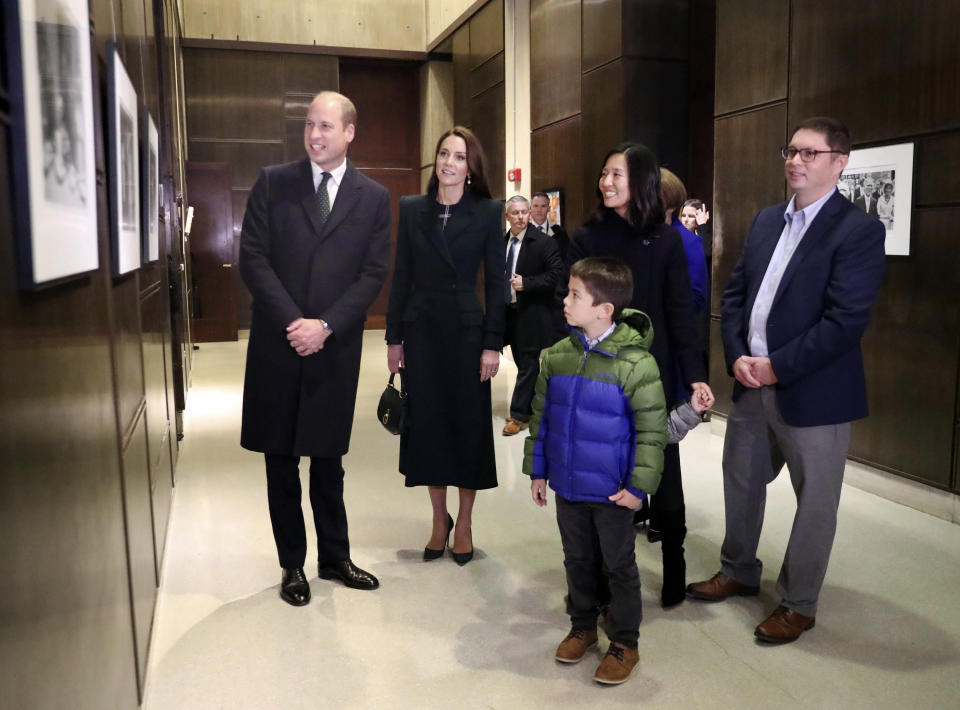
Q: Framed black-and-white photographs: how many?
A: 4